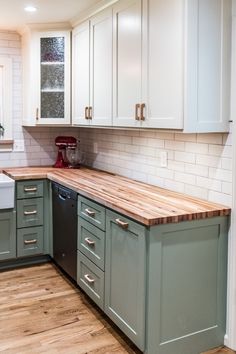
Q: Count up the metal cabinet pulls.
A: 12